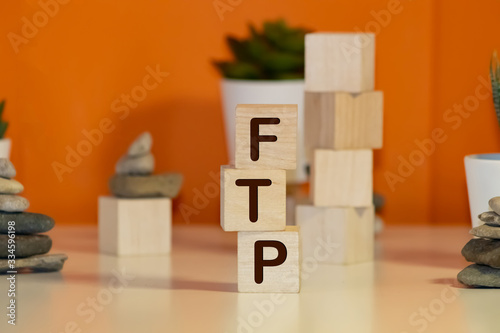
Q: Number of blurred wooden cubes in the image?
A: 5